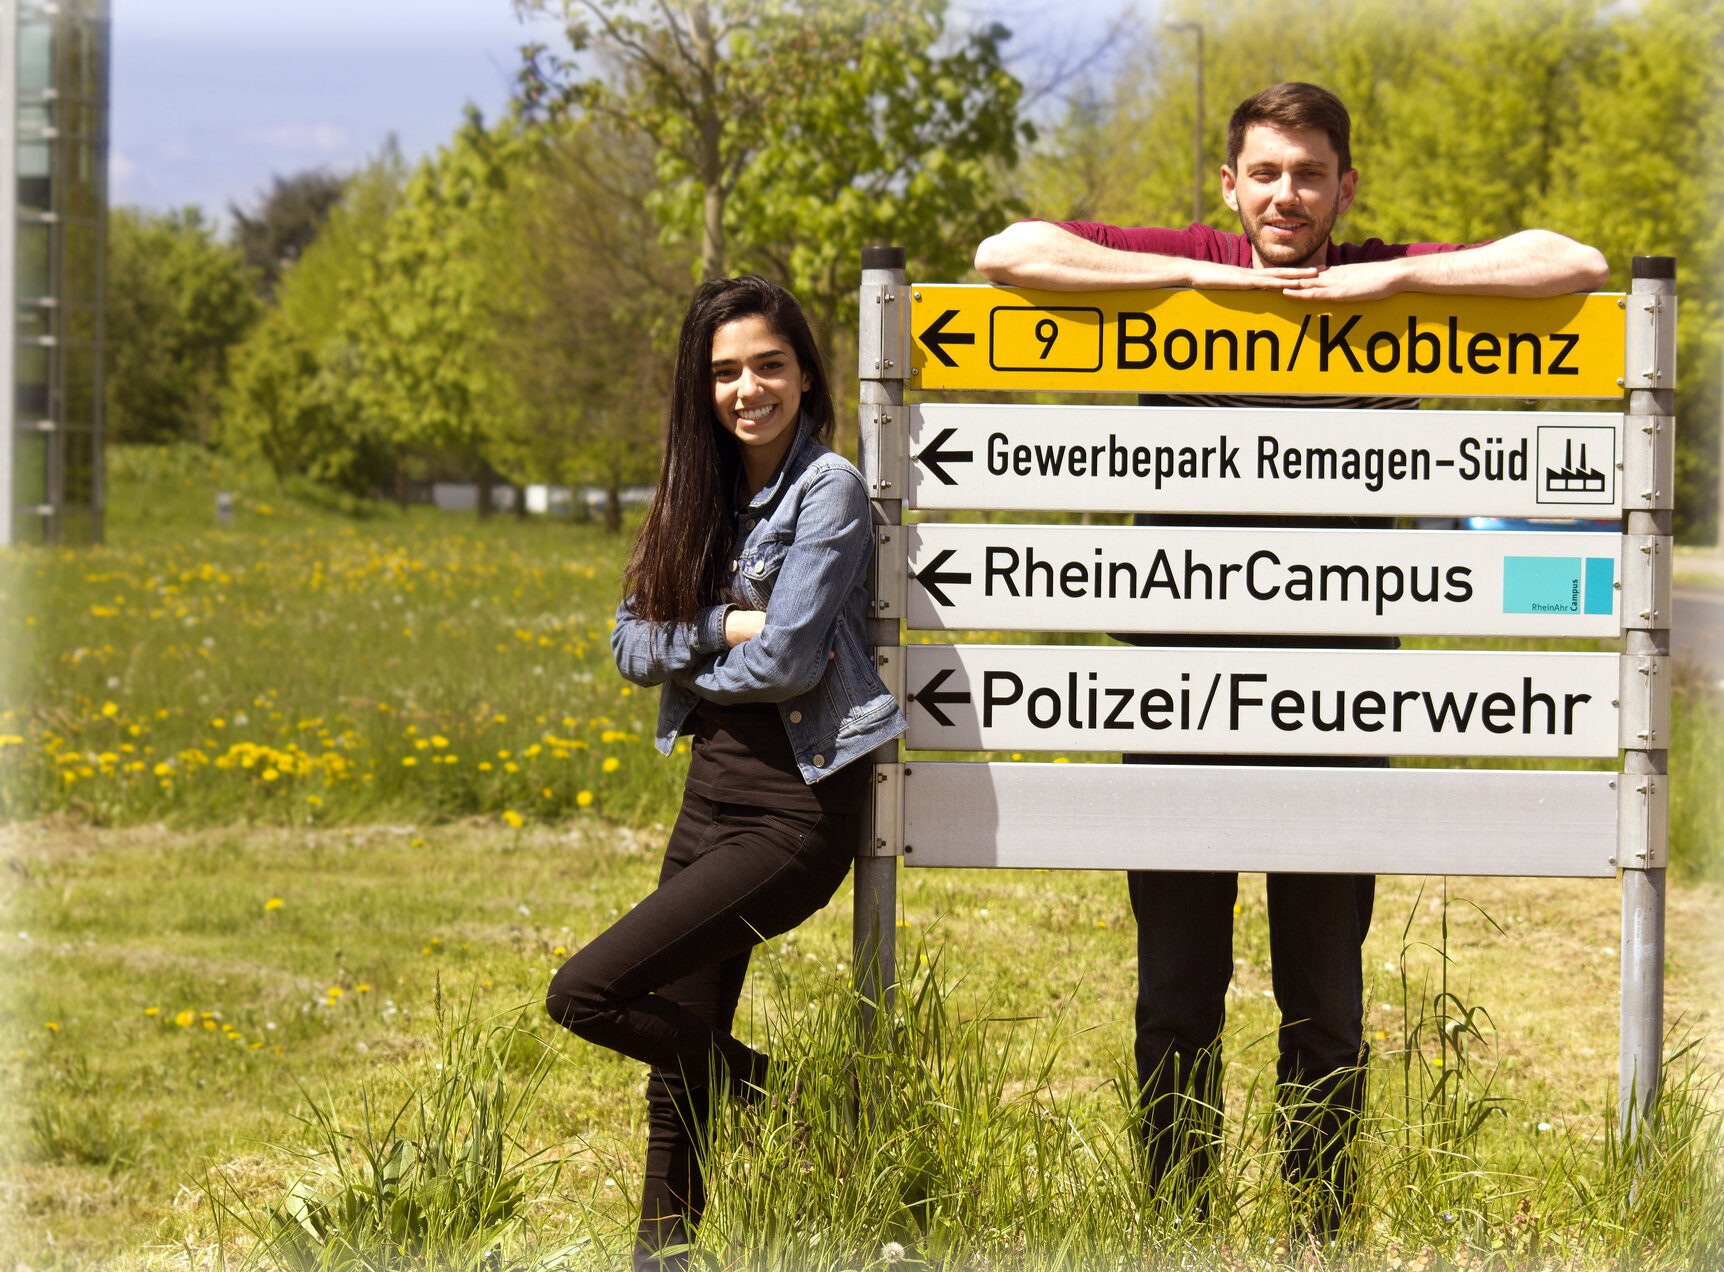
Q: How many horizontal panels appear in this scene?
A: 5